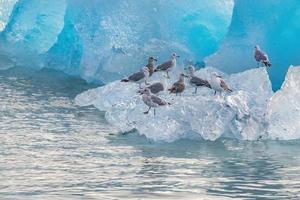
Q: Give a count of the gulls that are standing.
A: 9